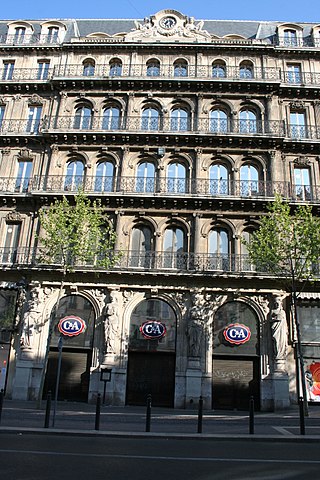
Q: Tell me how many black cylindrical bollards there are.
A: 7